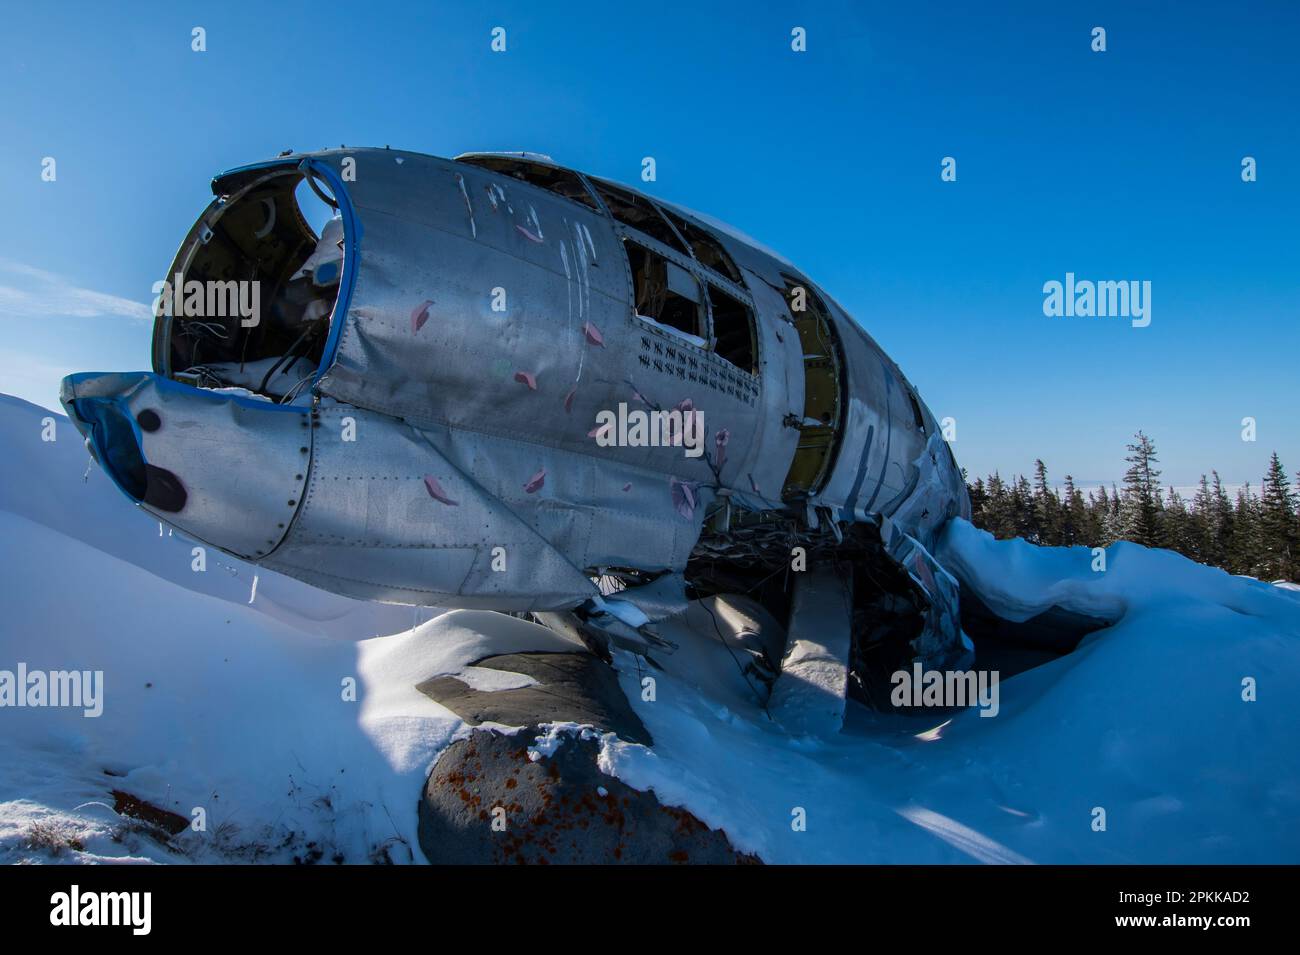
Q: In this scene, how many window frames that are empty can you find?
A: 5